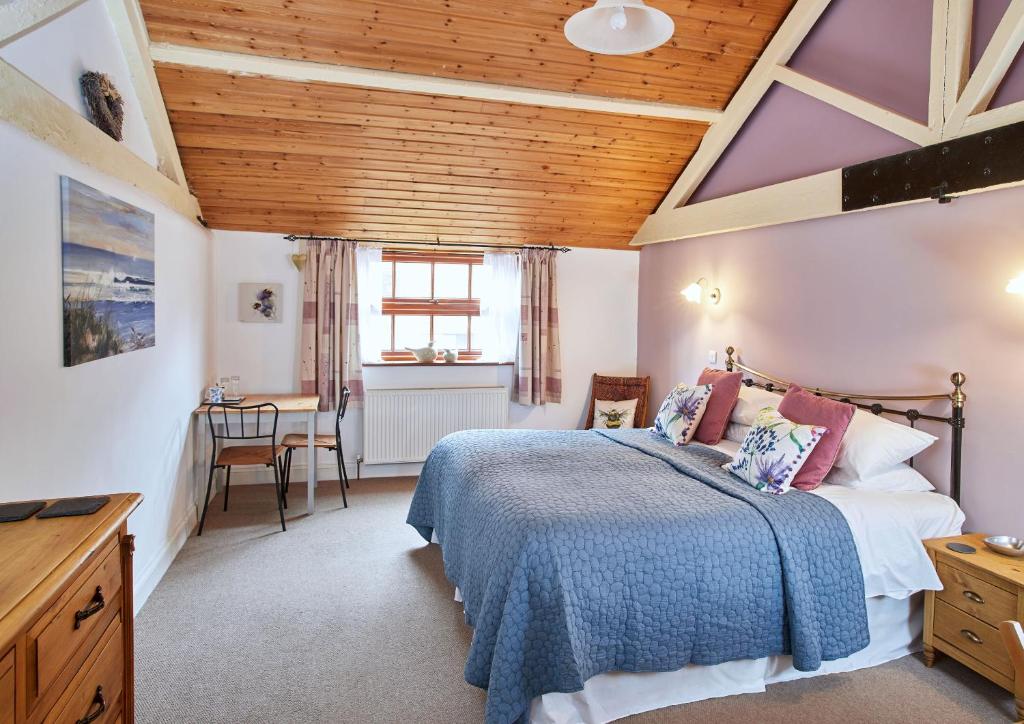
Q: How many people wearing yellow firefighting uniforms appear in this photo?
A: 0